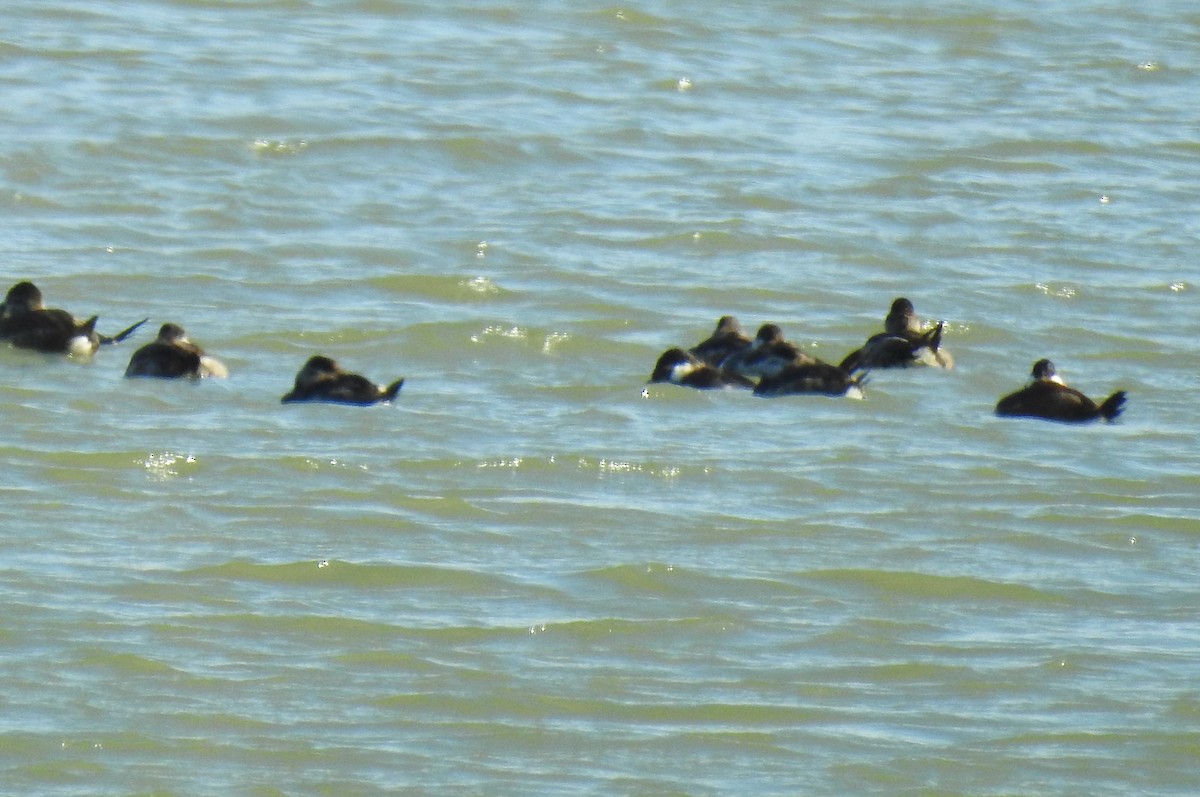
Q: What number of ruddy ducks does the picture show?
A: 9